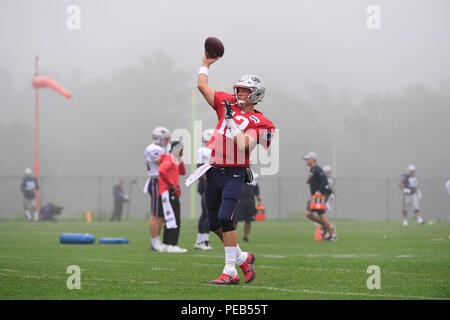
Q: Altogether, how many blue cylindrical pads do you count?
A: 2